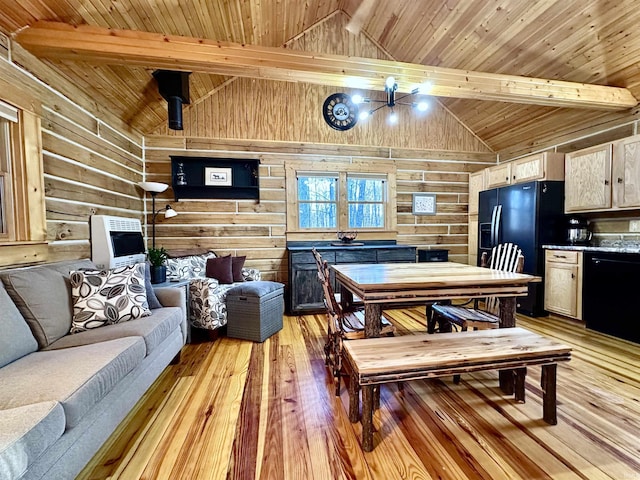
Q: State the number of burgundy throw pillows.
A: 2